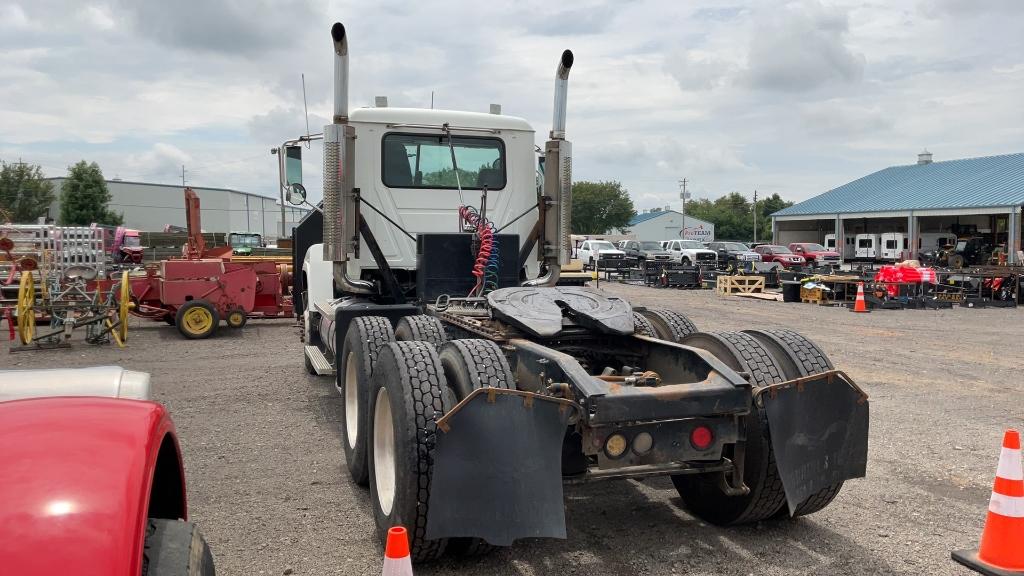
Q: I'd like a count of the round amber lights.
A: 1